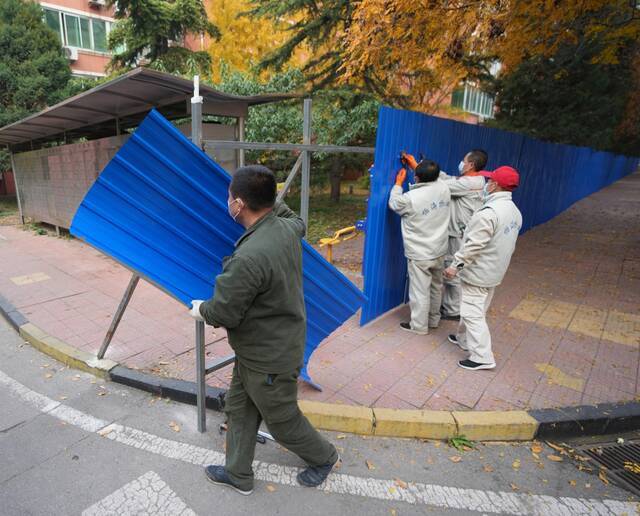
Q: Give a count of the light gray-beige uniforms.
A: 3